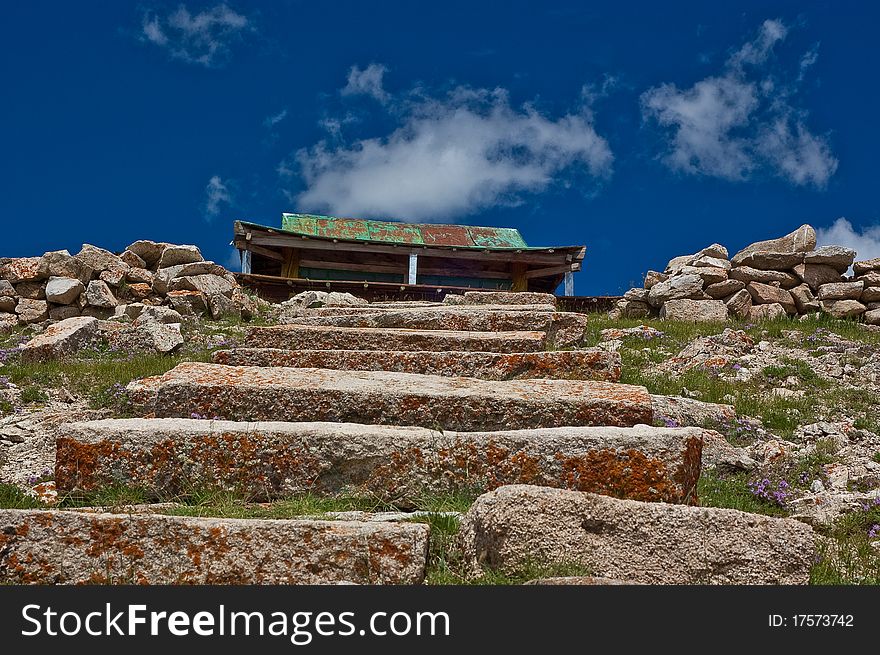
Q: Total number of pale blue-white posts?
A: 3